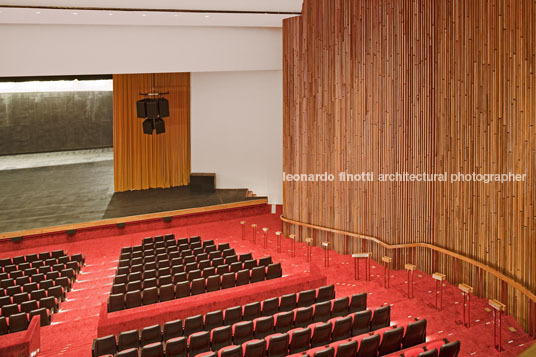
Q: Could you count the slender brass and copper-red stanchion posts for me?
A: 13